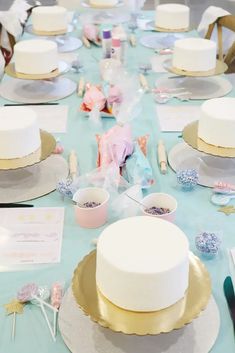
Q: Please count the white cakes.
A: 8